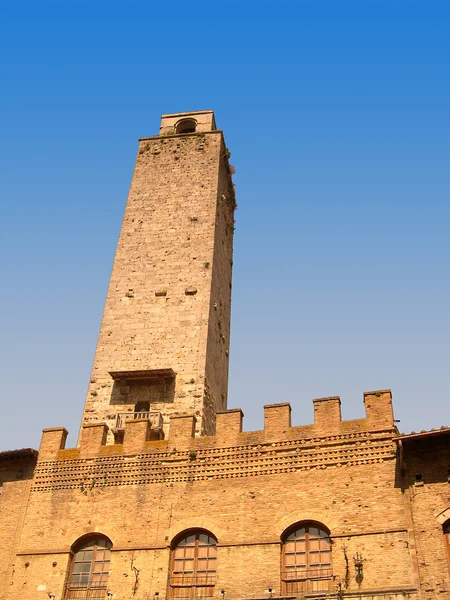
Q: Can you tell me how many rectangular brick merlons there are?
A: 8